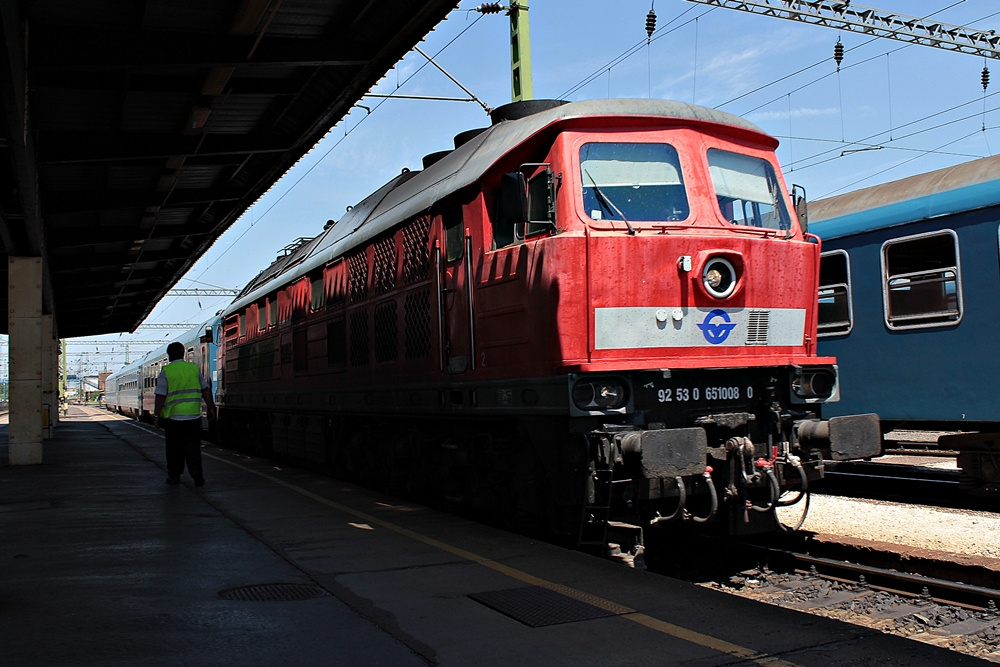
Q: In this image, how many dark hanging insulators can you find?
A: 3